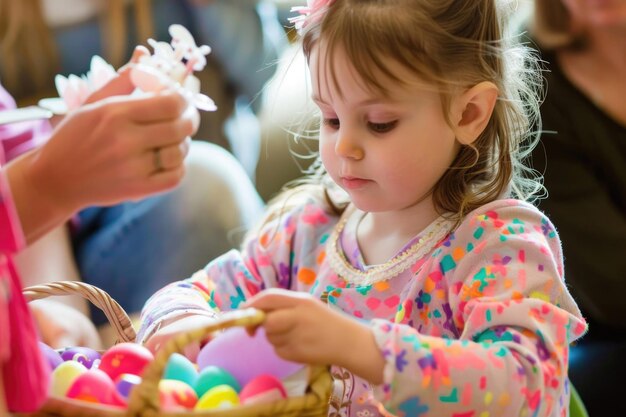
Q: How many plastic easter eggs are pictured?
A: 12